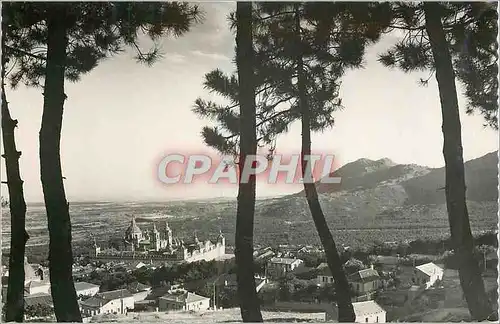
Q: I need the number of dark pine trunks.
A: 5